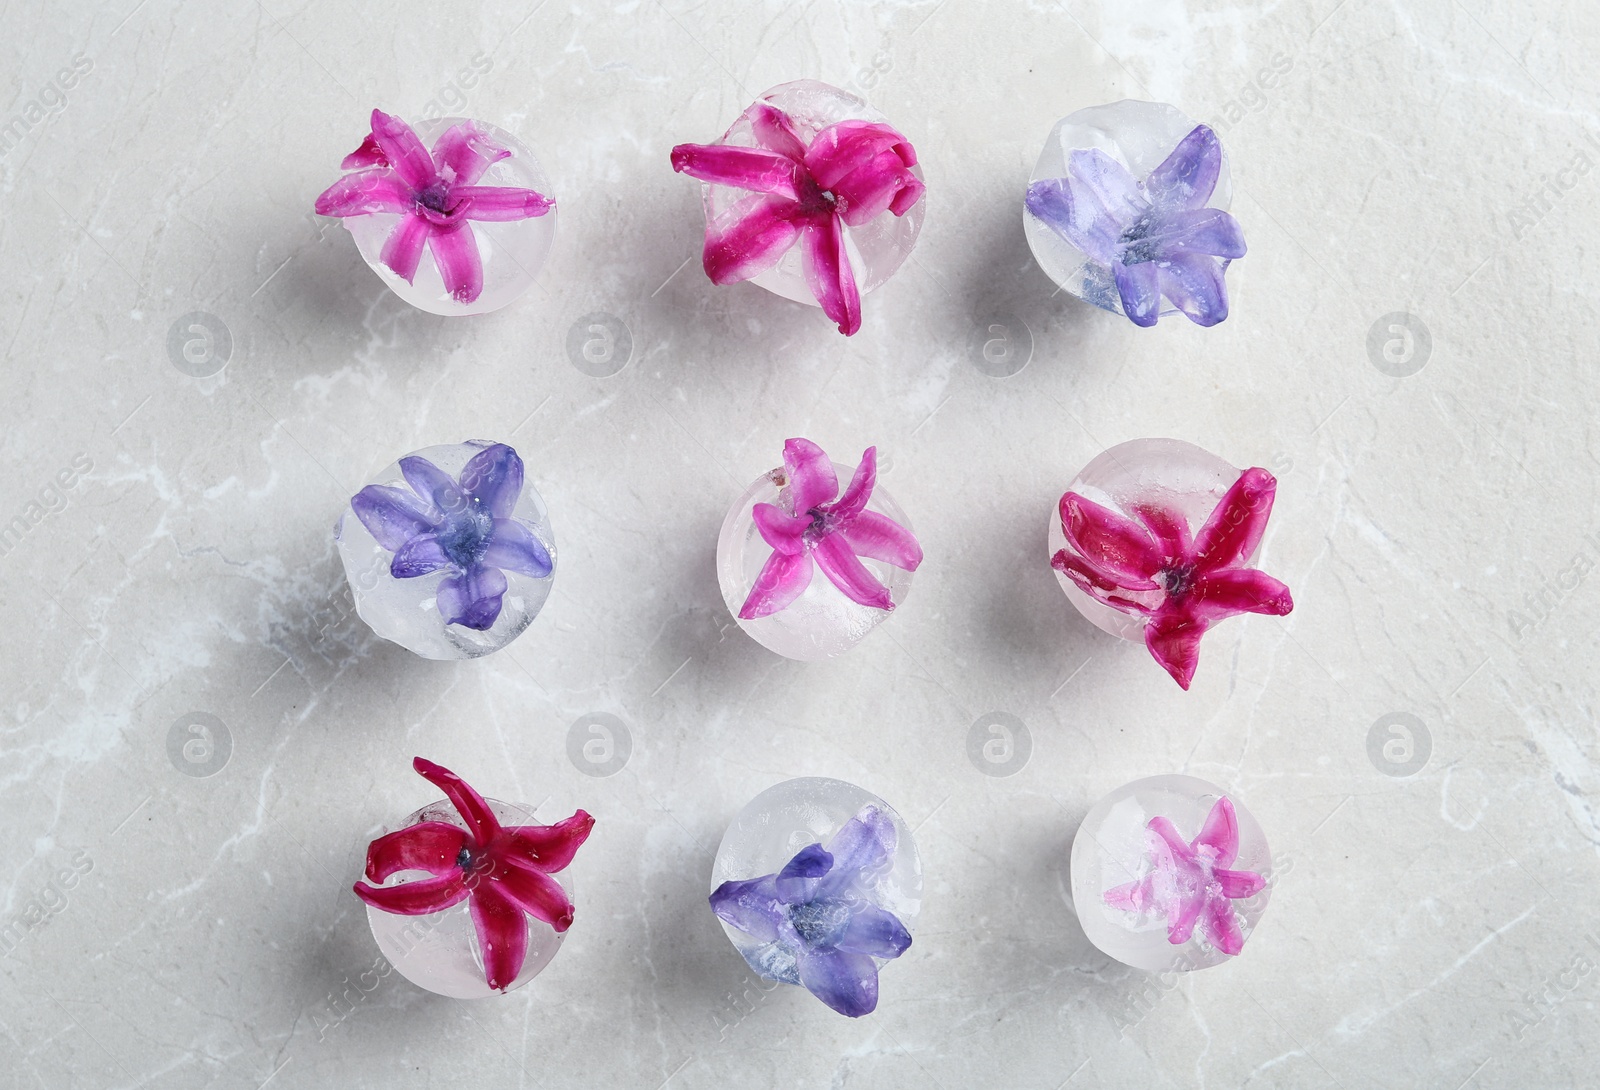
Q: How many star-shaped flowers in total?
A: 9